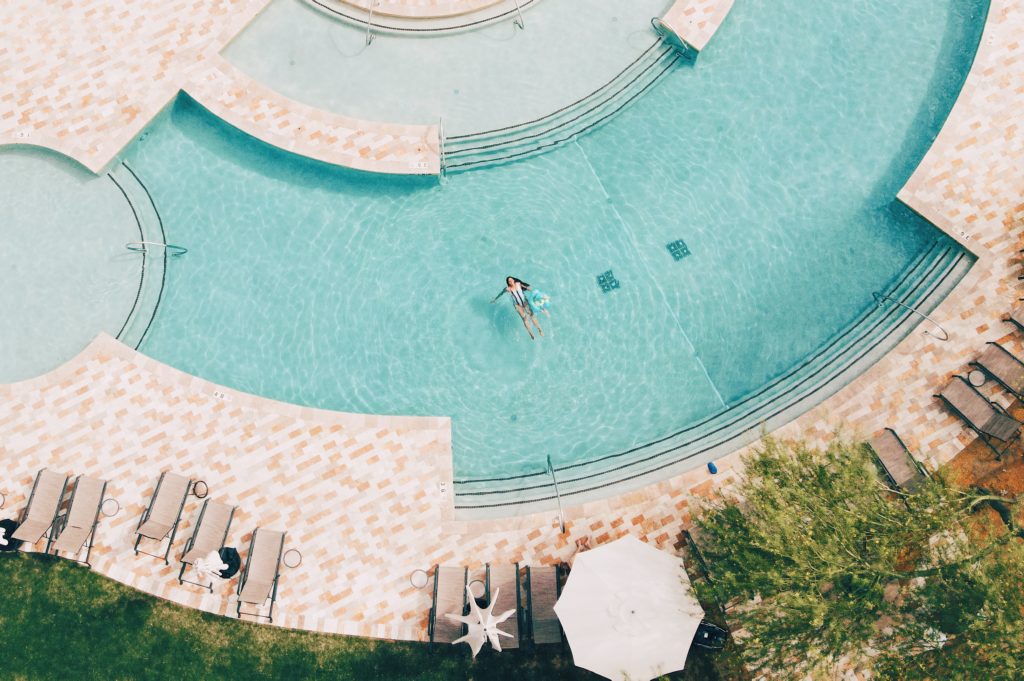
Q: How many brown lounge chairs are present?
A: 12